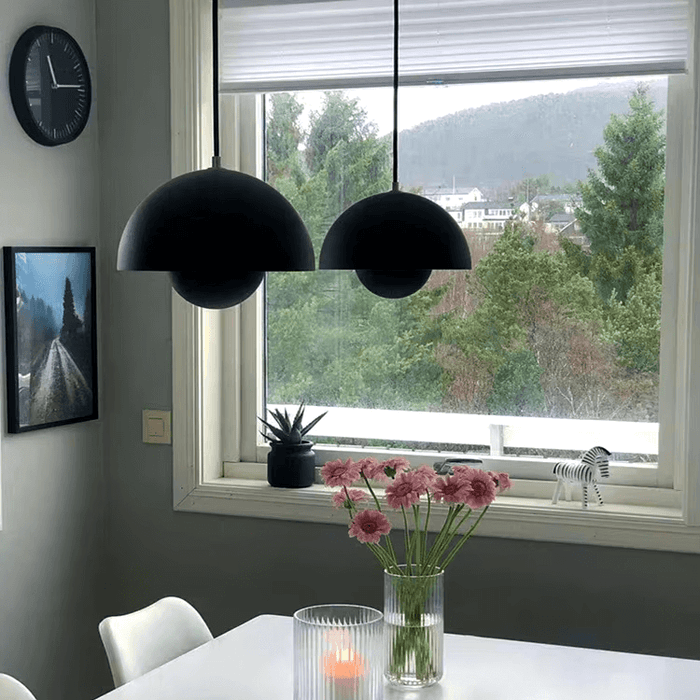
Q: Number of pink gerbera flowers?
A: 11